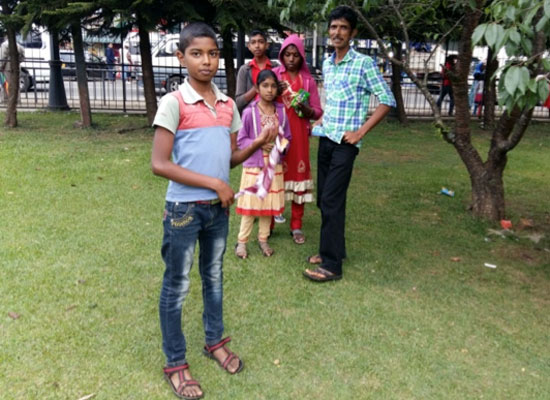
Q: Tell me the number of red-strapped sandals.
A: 2